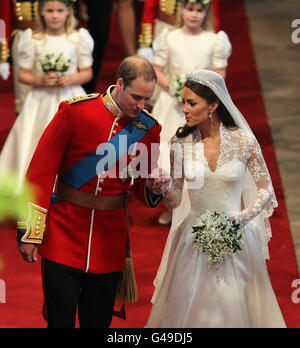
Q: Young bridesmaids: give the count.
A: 2